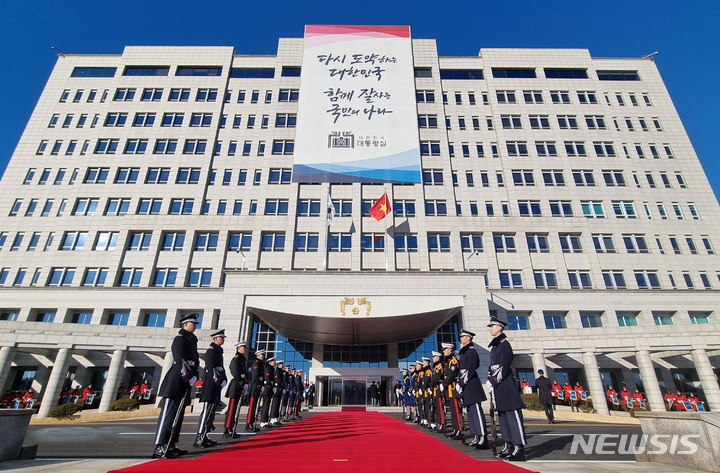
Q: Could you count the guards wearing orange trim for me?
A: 4